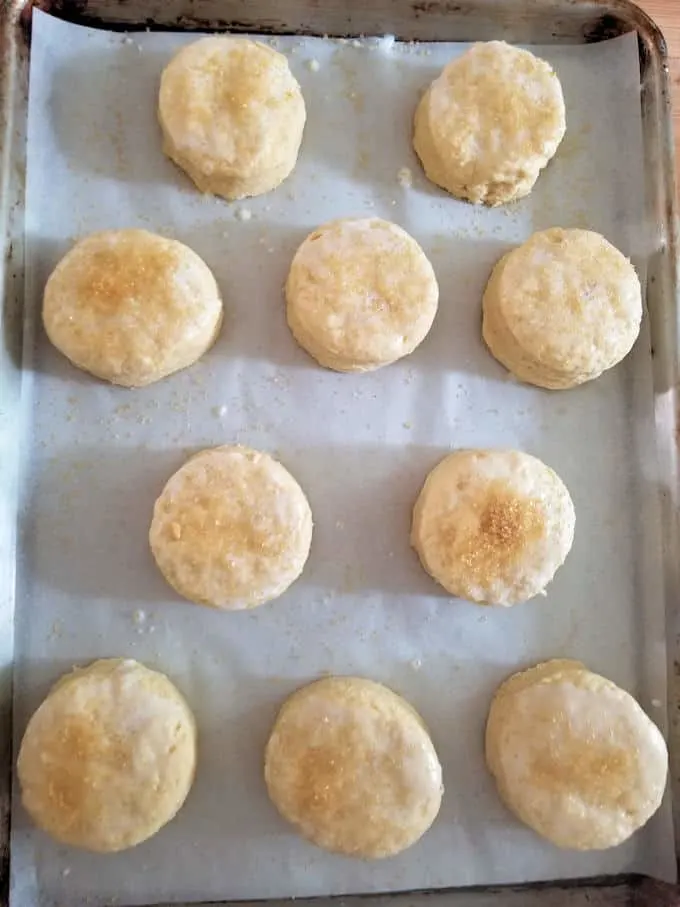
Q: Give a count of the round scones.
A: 10